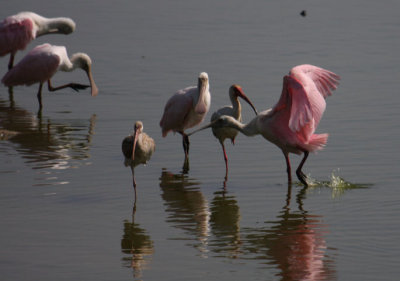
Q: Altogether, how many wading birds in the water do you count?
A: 6